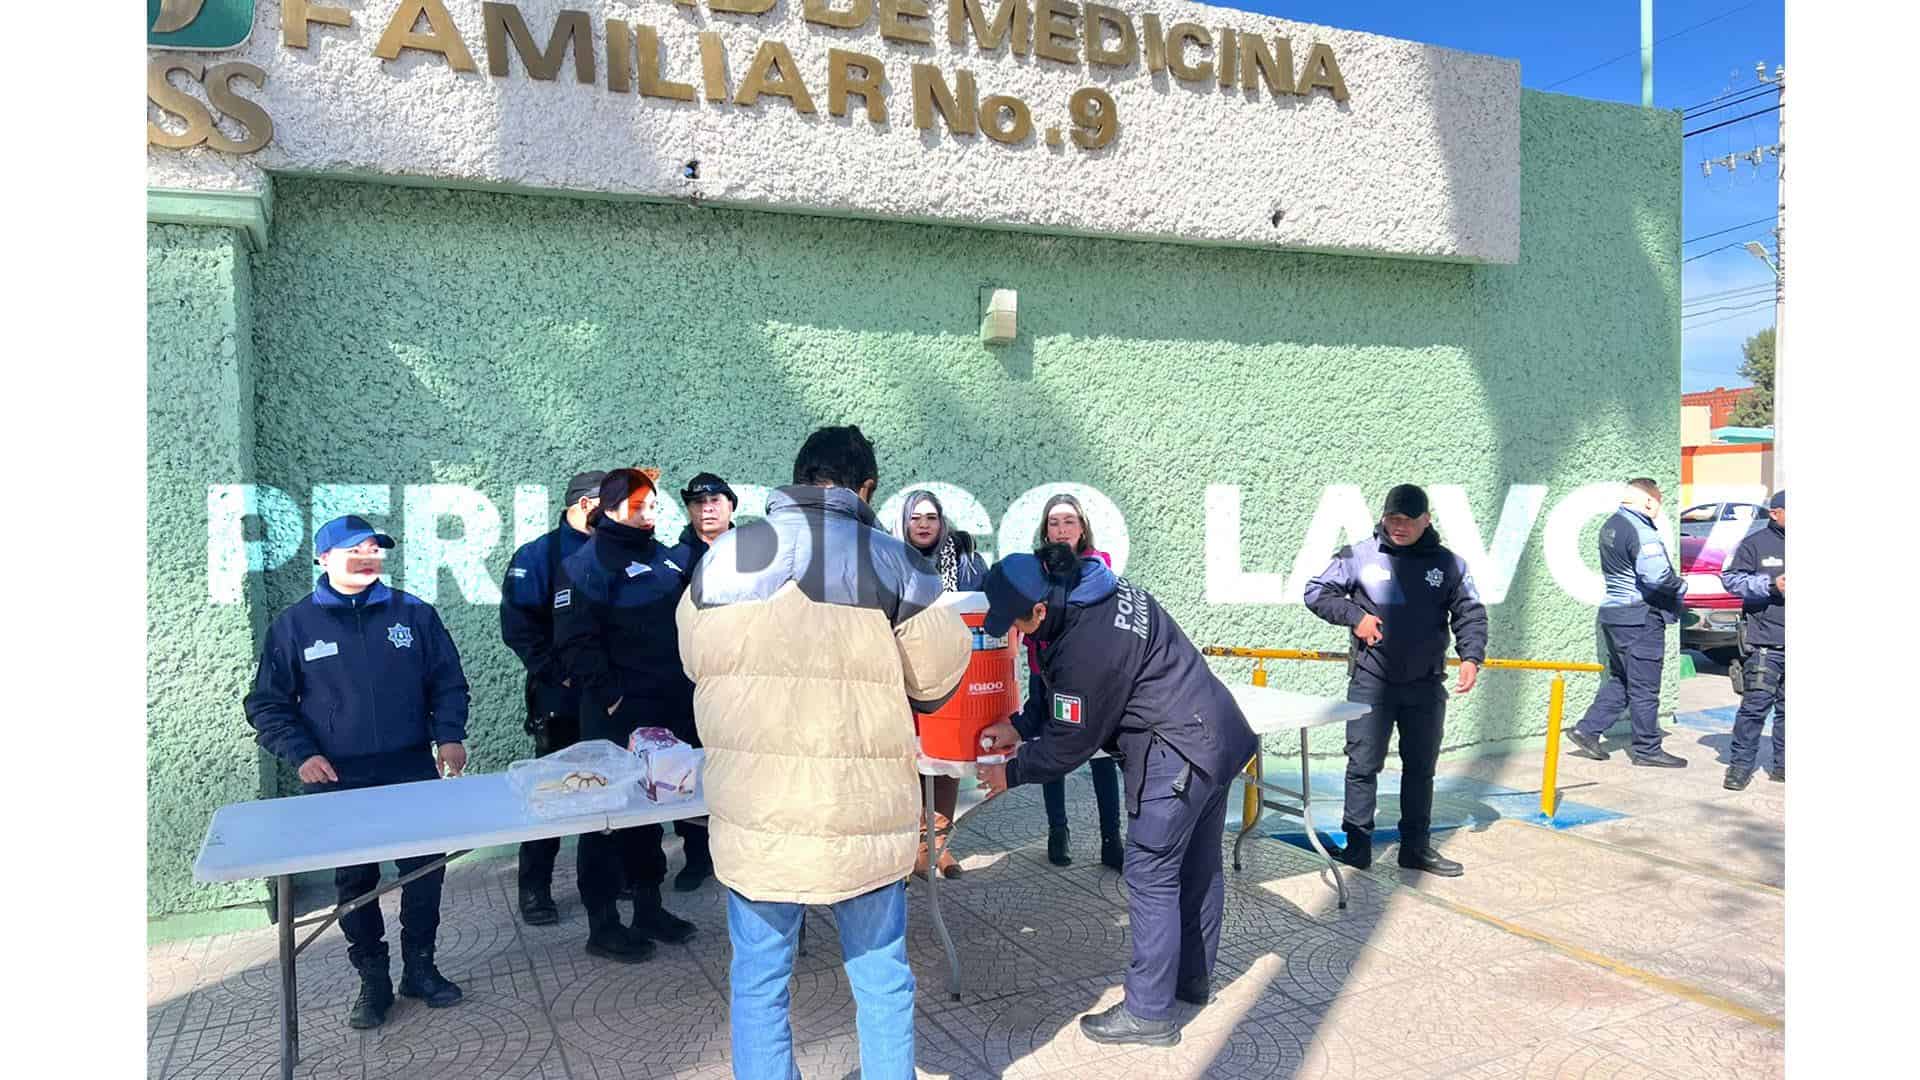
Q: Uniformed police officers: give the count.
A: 8